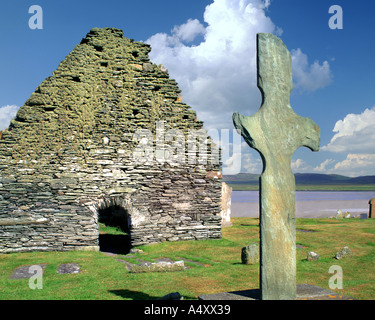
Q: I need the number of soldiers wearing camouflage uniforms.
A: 0